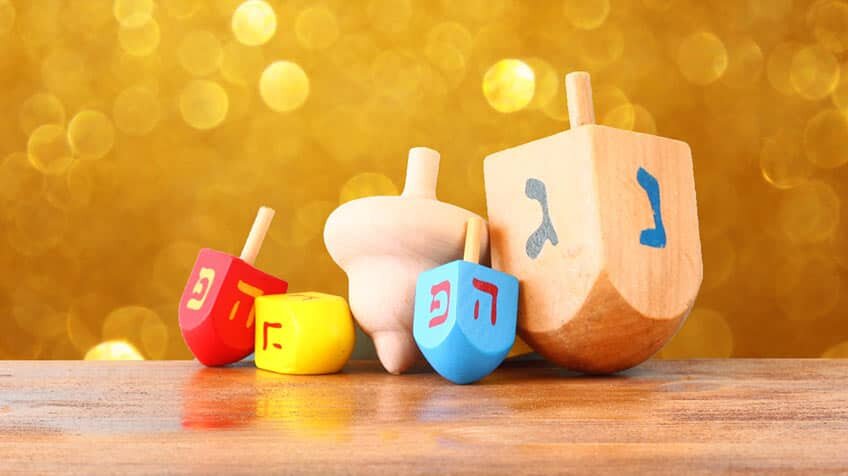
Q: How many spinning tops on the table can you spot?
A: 5